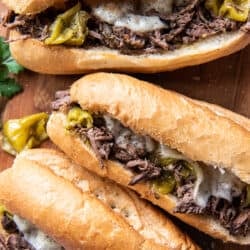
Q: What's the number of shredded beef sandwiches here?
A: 3